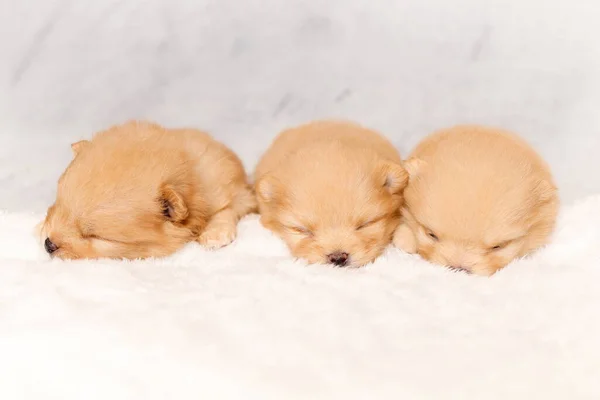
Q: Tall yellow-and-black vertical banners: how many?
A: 0